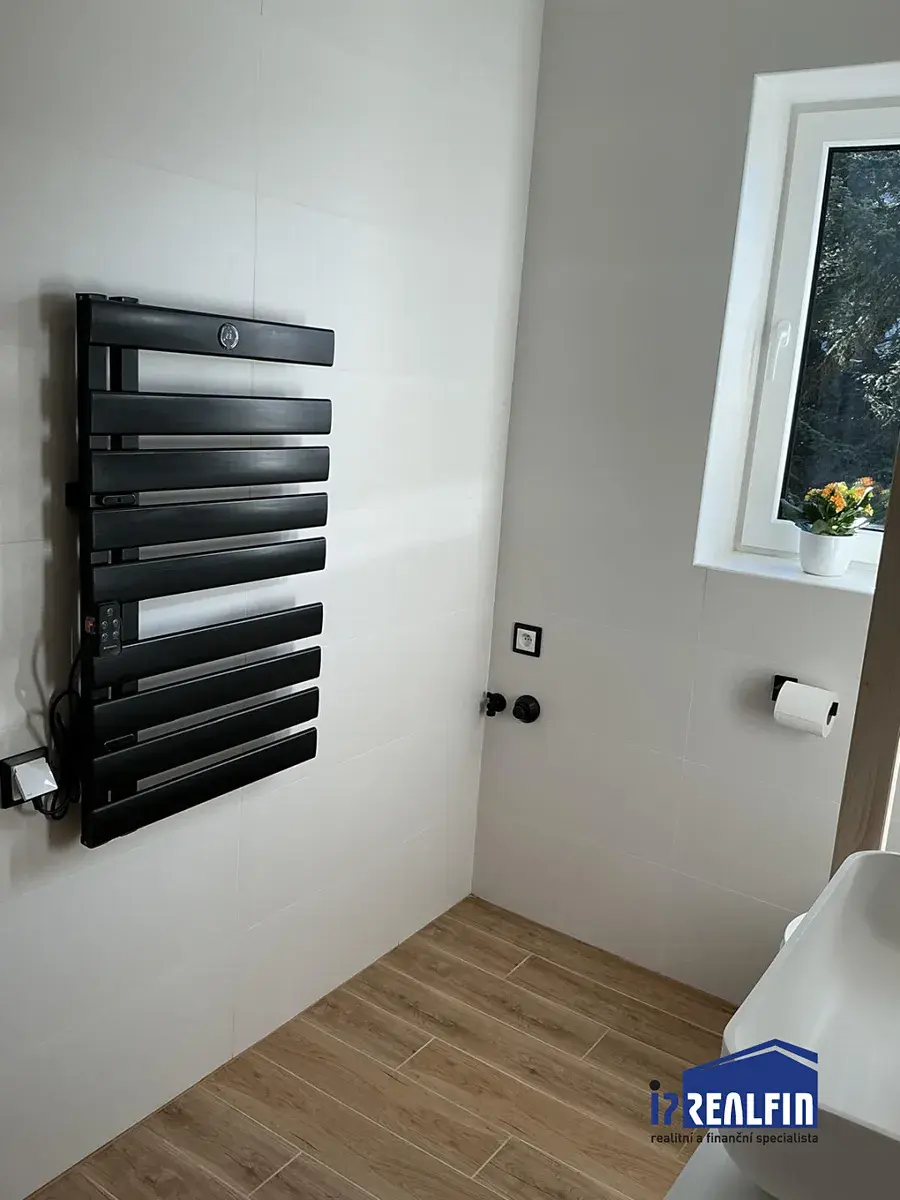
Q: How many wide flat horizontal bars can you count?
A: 9